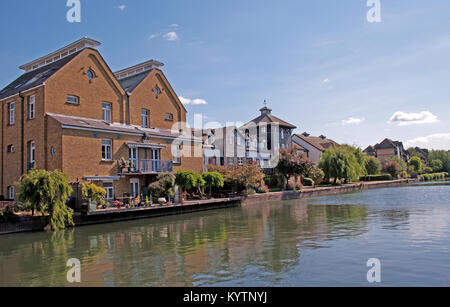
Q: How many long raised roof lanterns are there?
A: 2